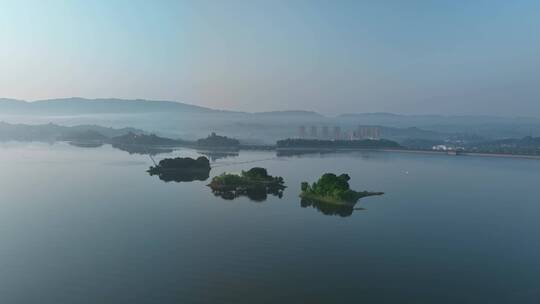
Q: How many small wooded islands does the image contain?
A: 3